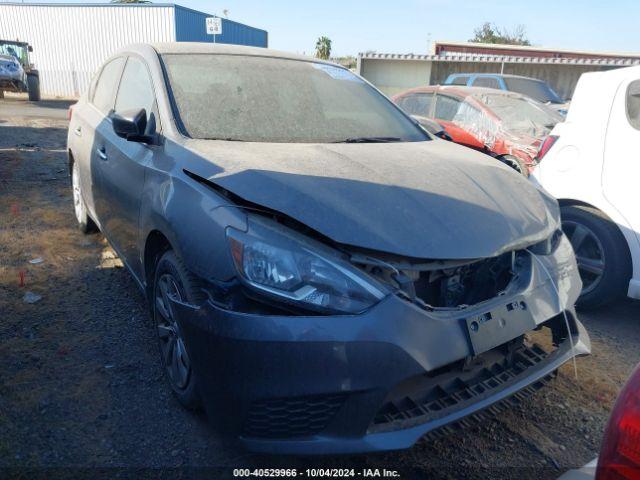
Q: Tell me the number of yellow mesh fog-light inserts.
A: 0